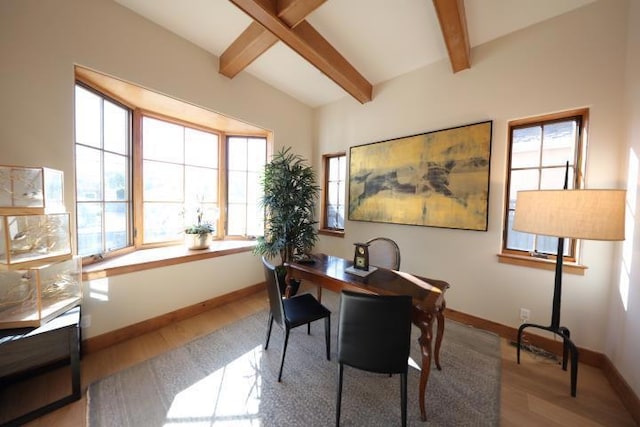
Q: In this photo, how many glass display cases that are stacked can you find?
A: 3